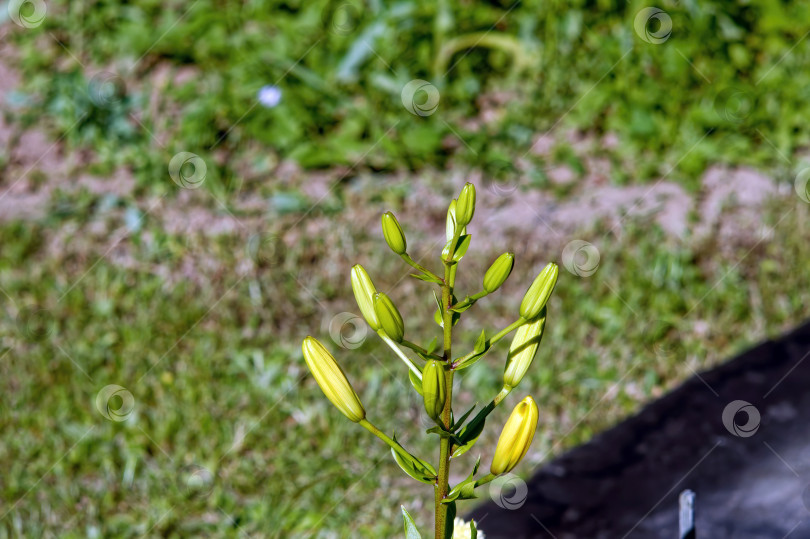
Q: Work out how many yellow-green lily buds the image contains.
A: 11